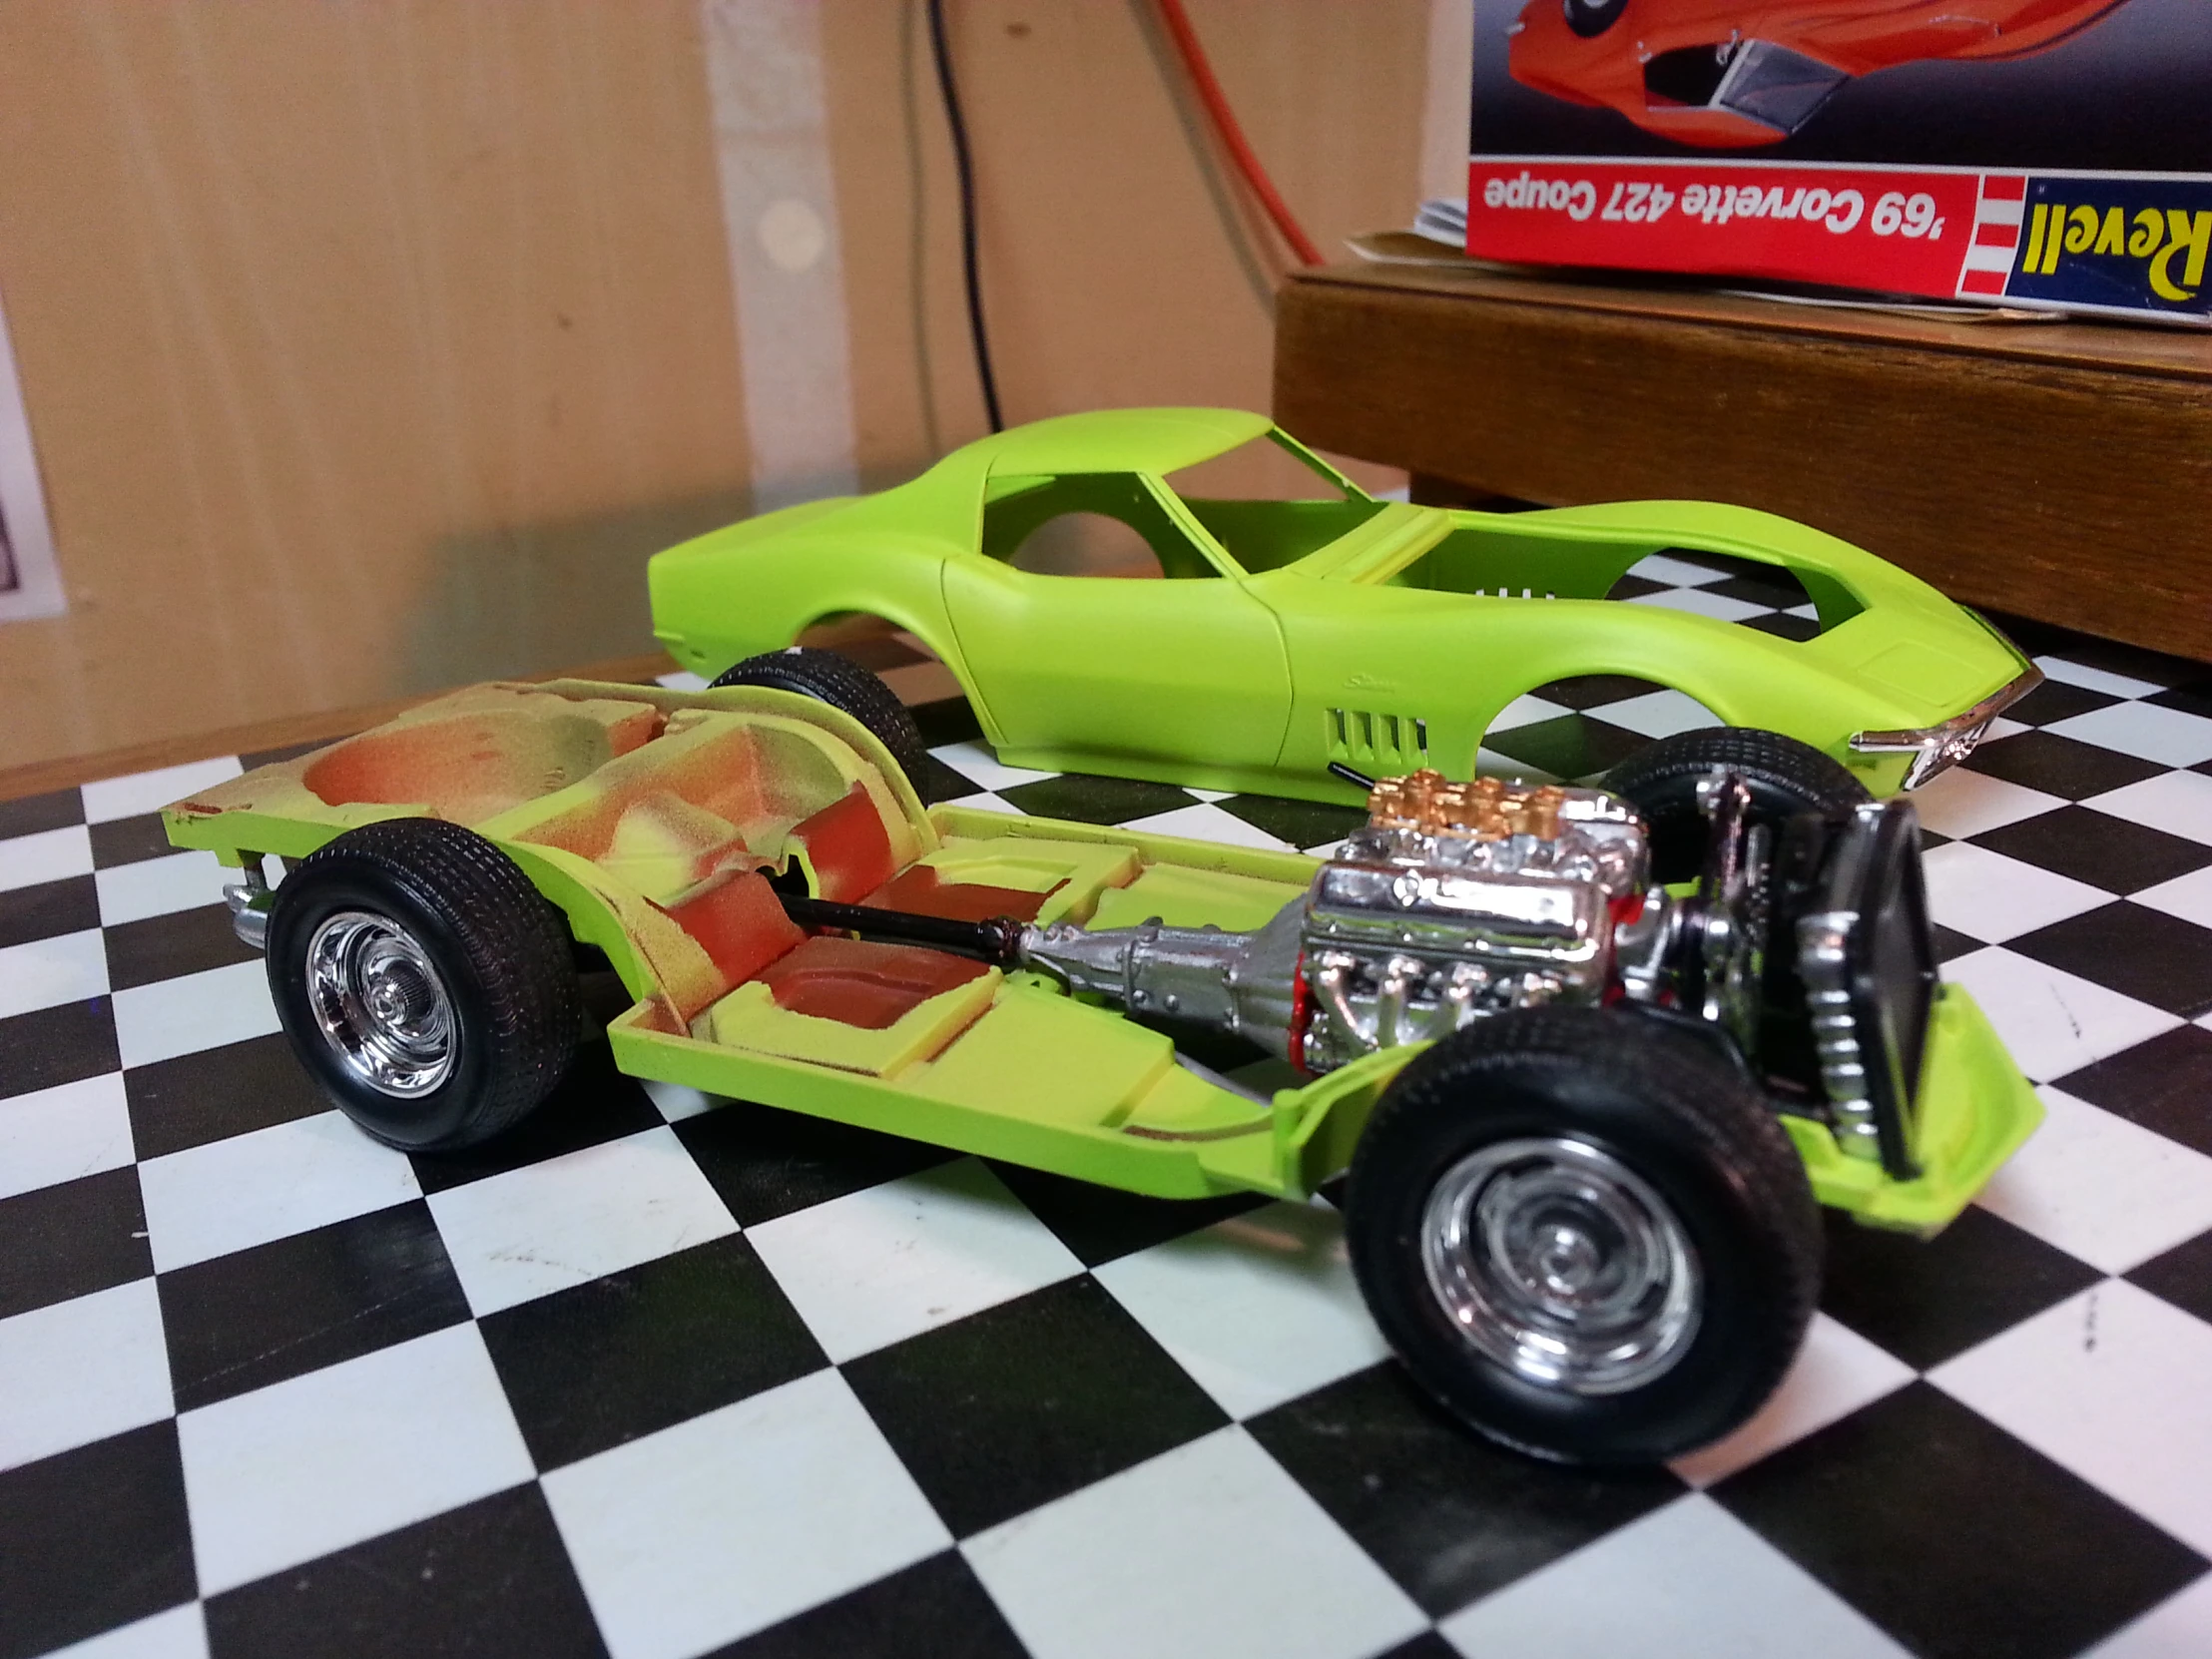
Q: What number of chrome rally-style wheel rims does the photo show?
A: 2